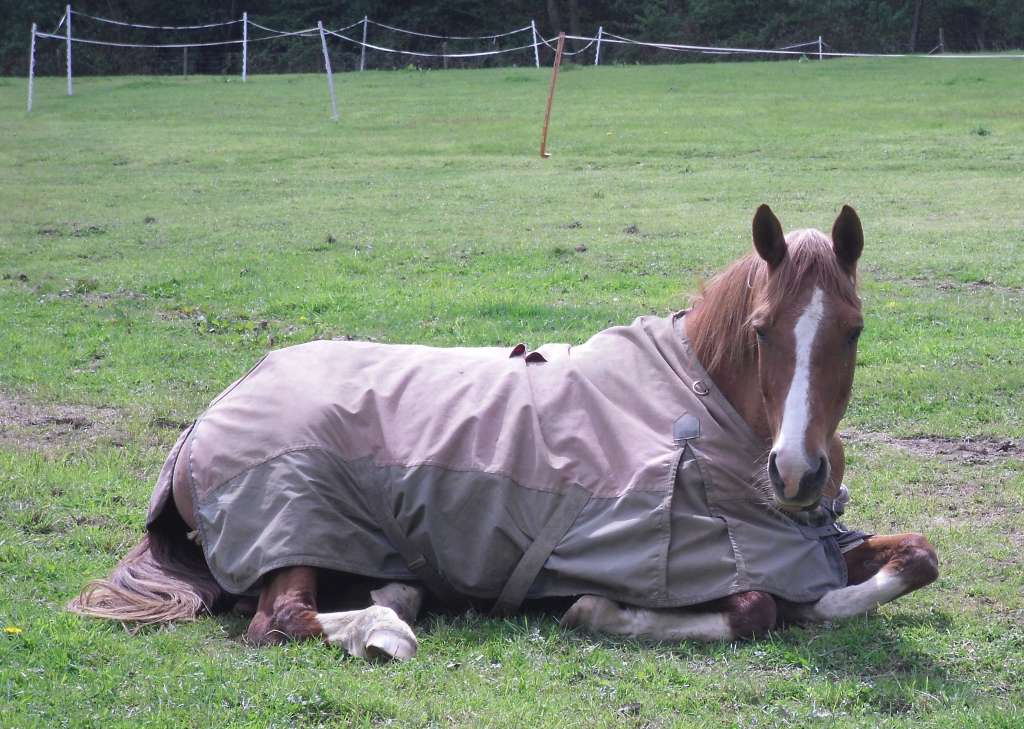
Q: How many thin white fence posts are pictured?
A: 8